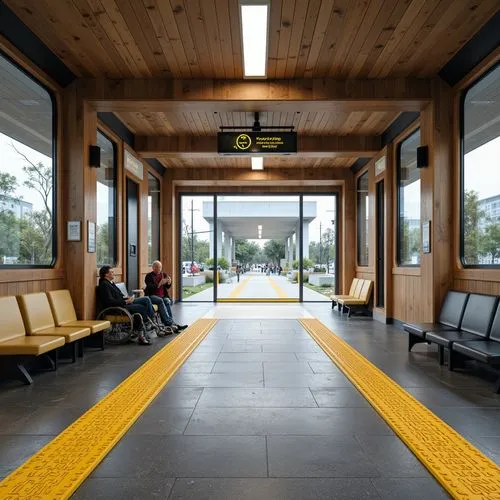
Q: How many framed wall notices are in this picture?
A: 3